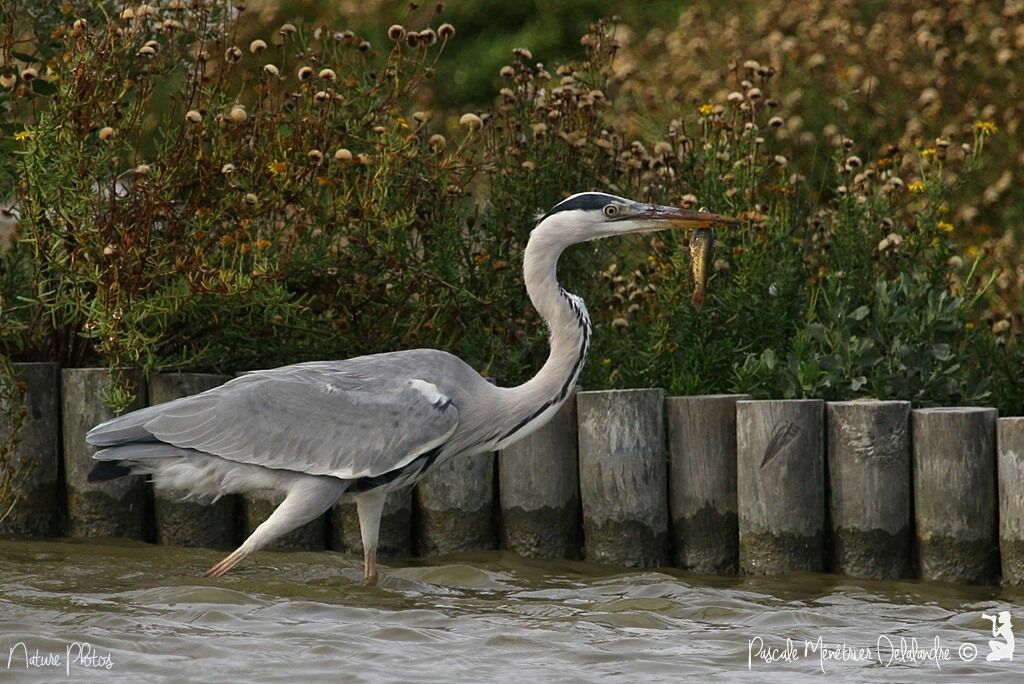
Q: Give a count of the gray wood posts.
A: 13